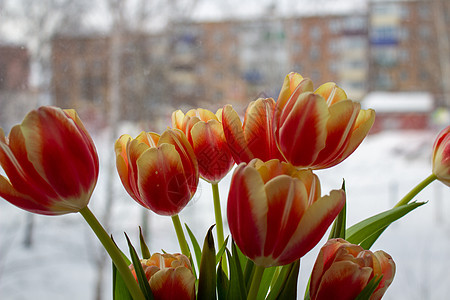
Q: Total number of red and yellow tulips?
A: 9